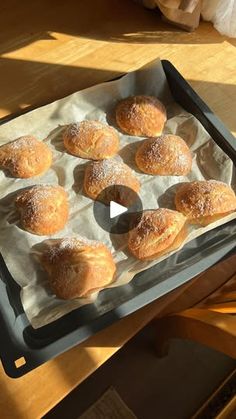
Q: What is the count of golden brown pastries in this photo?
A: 9